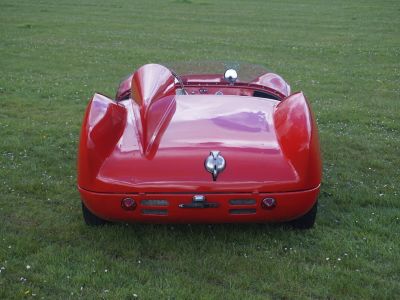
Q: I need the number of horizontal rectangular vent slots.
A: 4